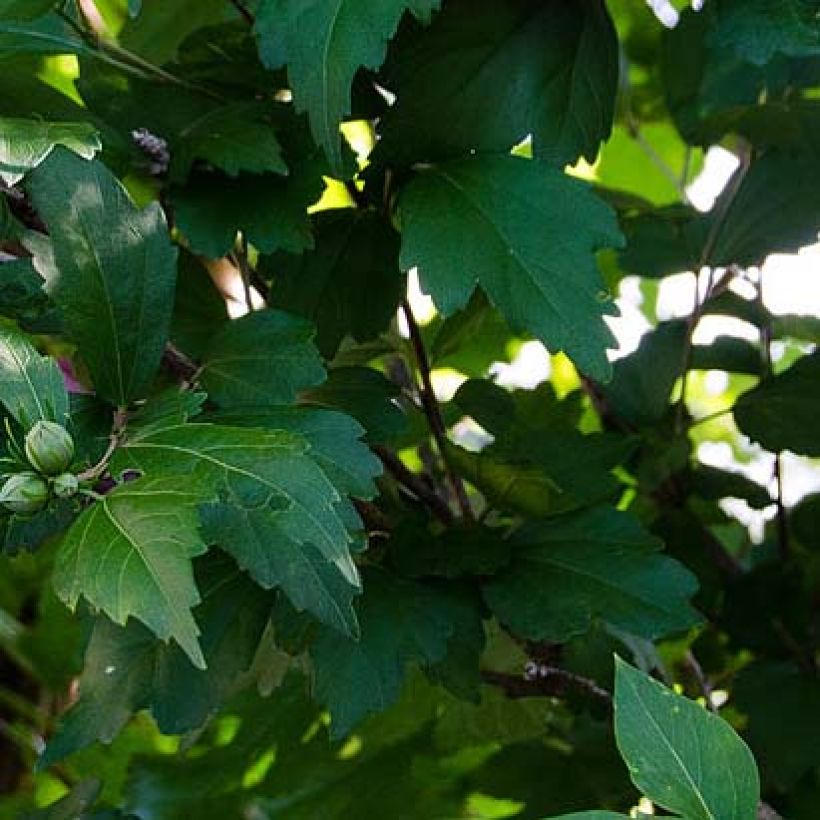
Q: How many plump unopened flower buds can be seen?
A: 3